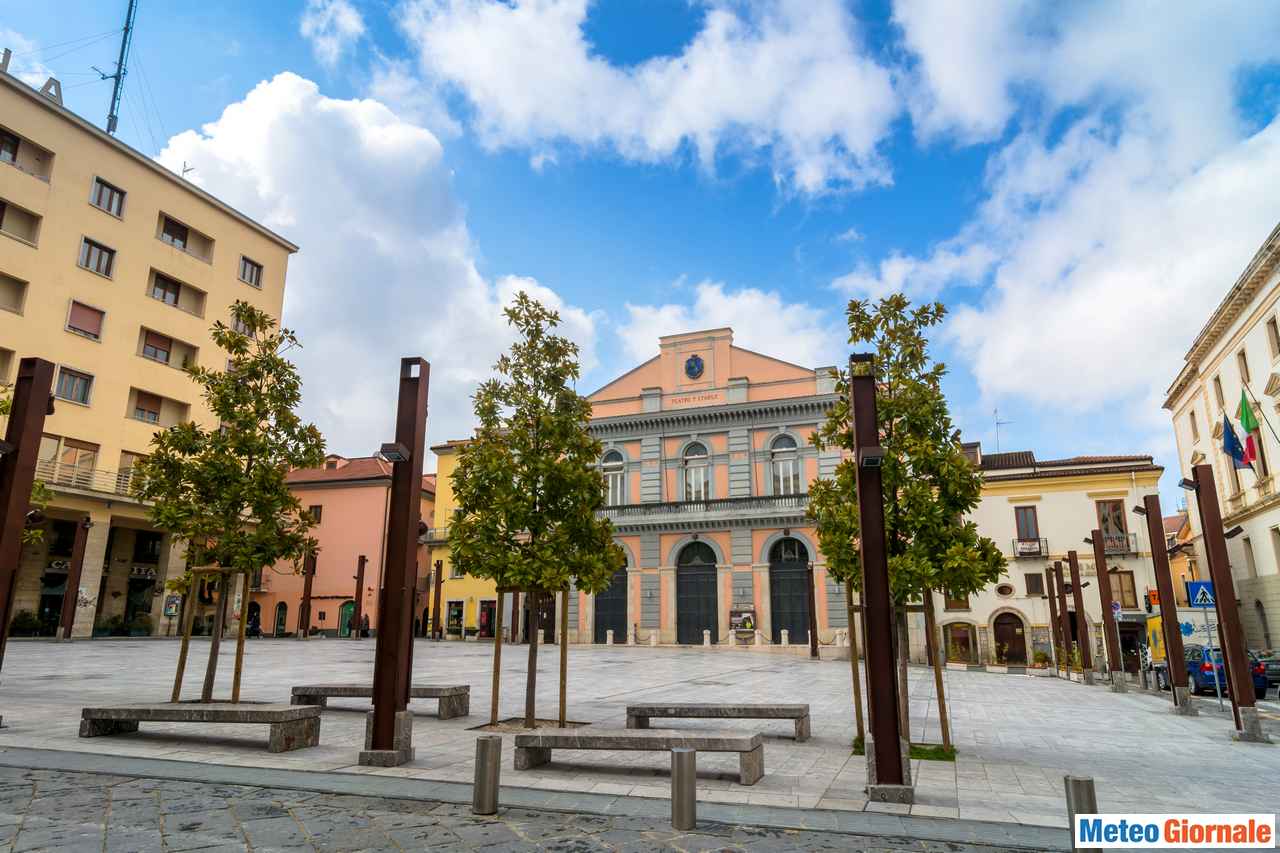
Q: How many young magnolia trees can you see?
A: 3